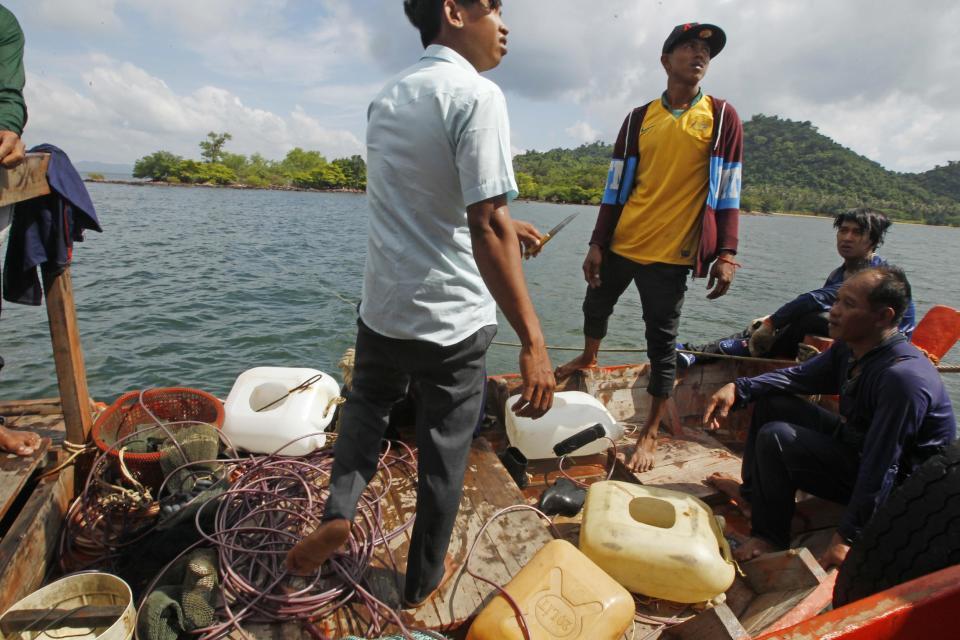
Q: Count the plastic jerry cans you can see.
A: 4